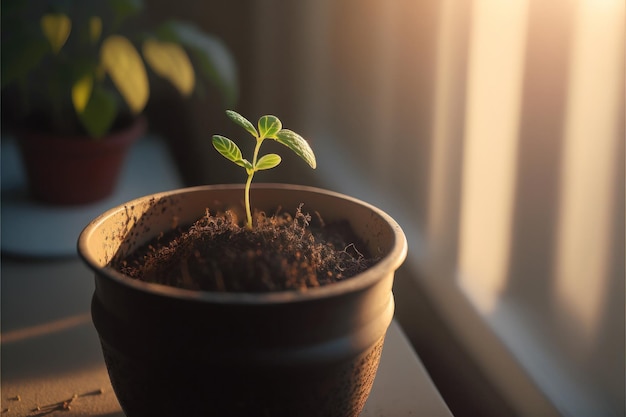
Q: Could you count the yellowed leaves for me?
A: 5